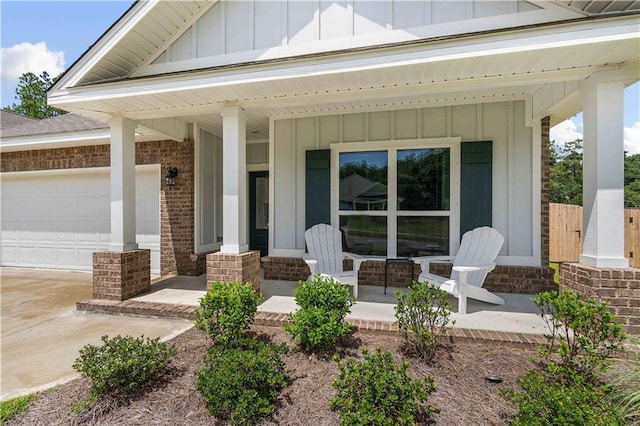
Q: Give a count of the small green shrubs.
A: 8